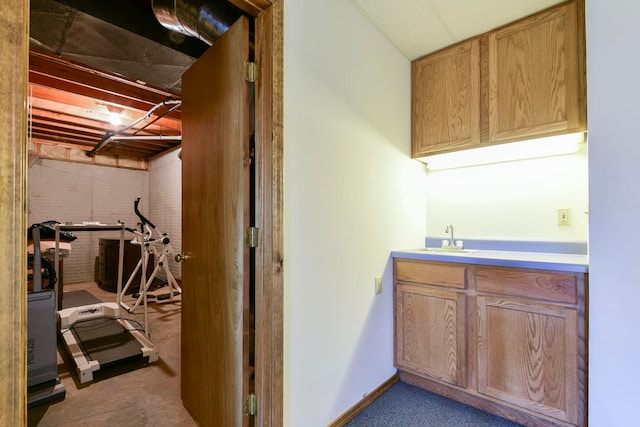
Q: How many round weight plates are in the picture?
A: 0